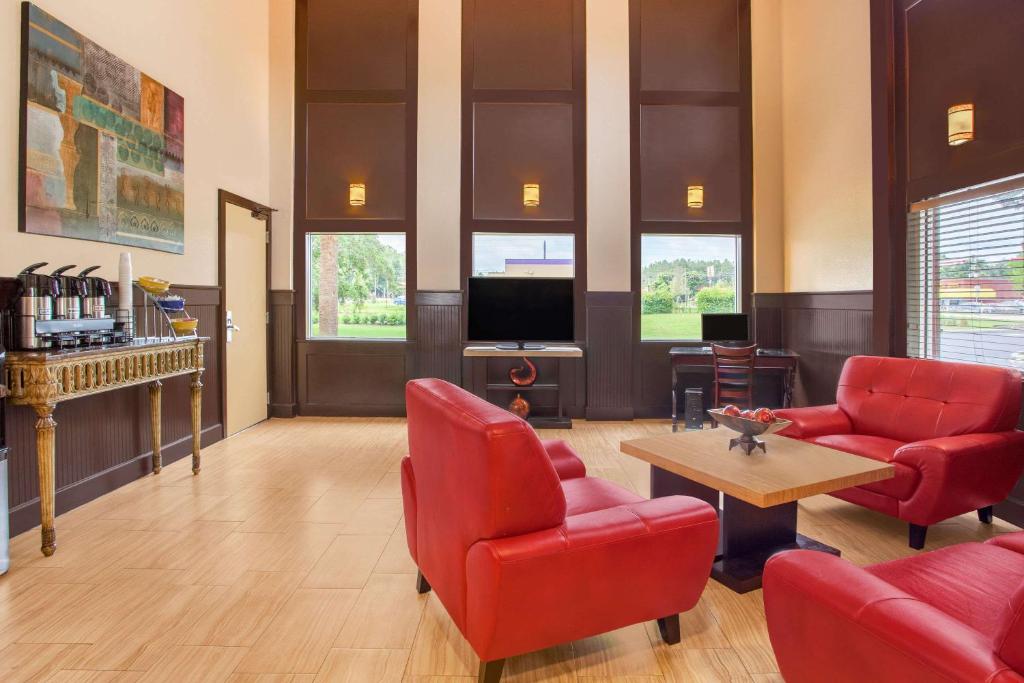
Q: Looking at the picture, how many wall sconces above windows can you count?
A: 4